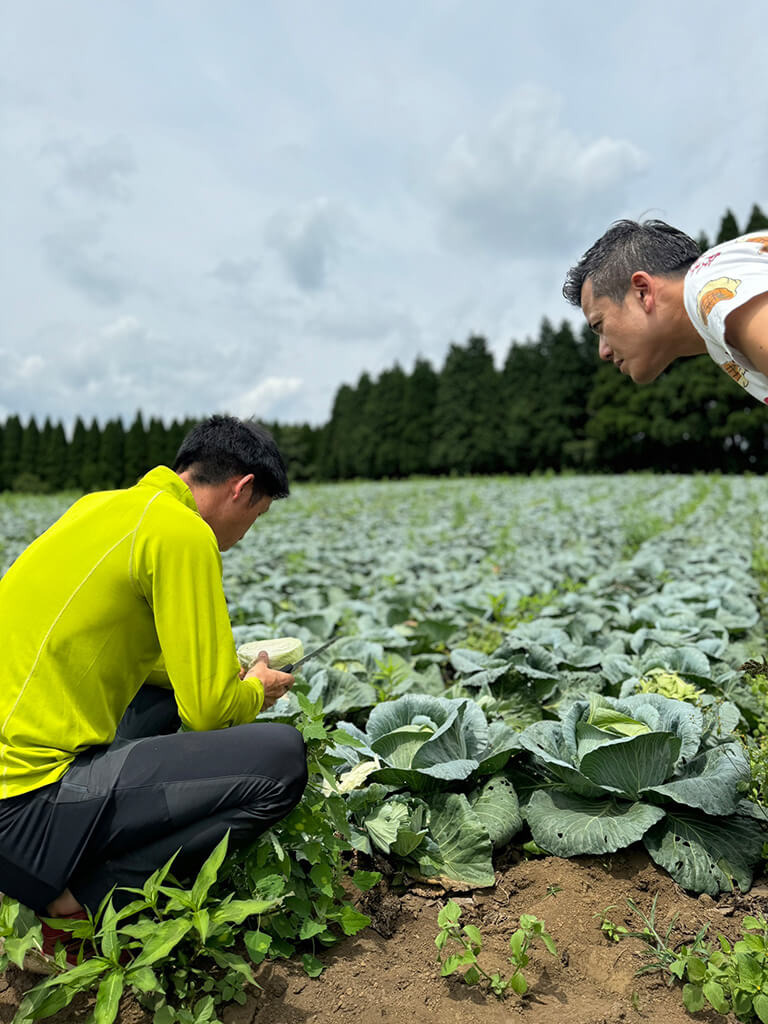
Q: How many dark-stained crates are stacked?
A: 0